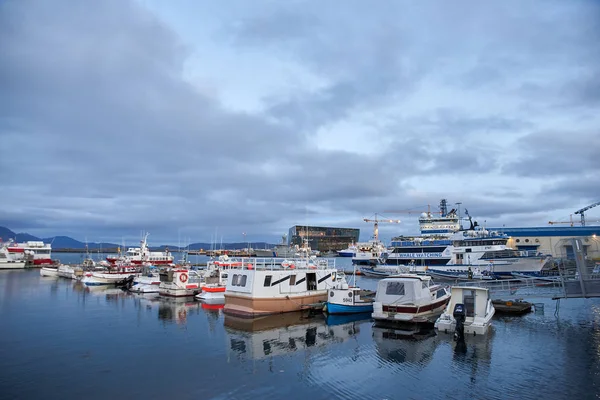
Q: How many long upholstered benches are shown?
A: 0